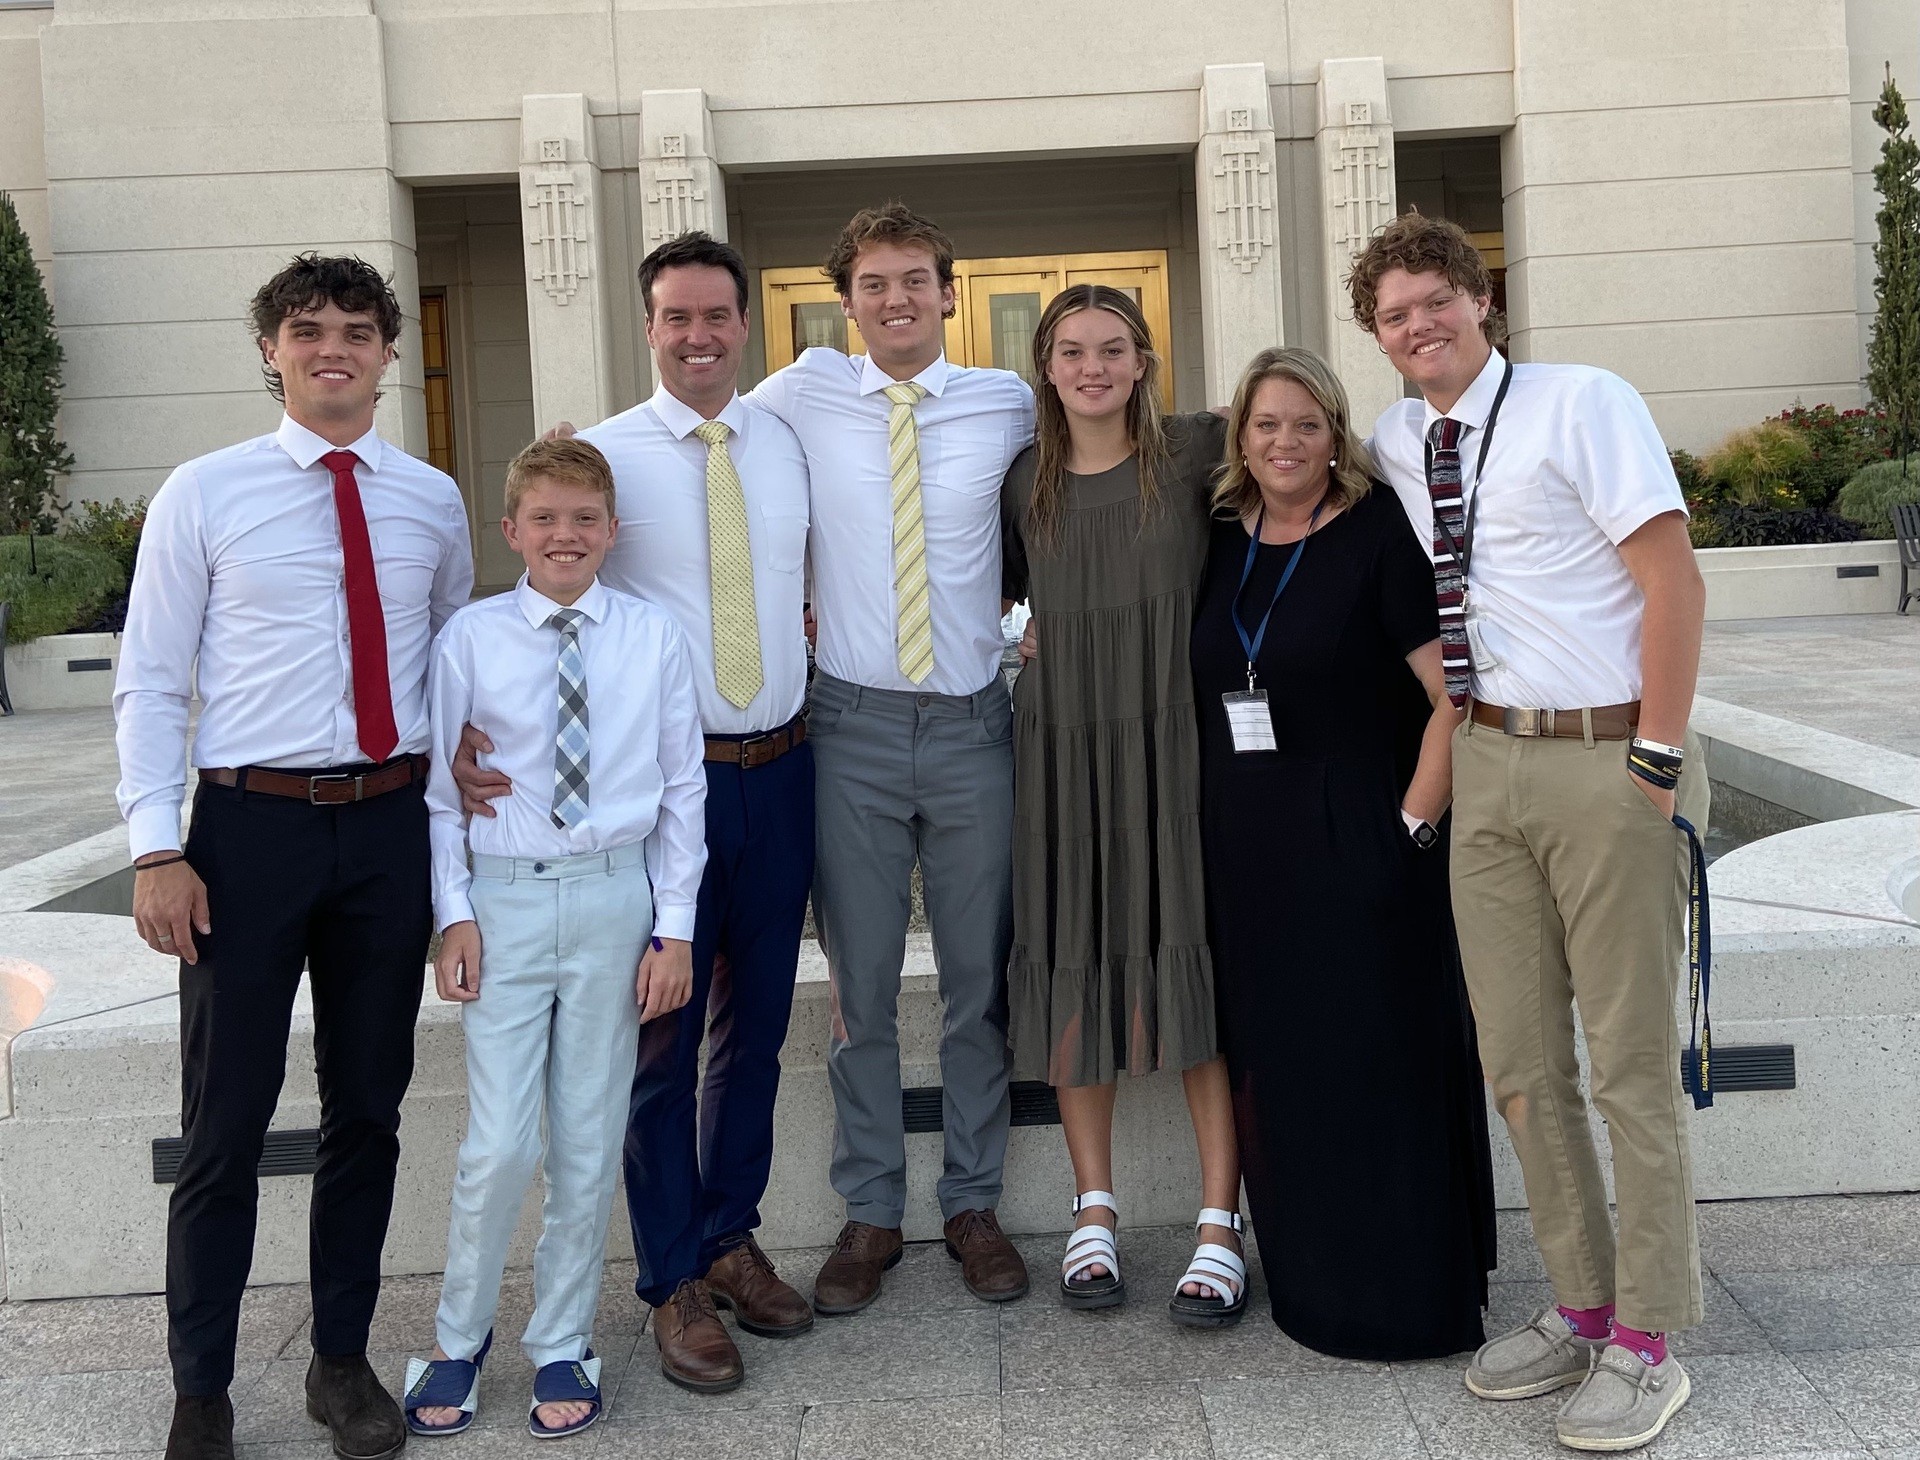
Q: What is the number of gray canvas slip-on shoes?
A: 2